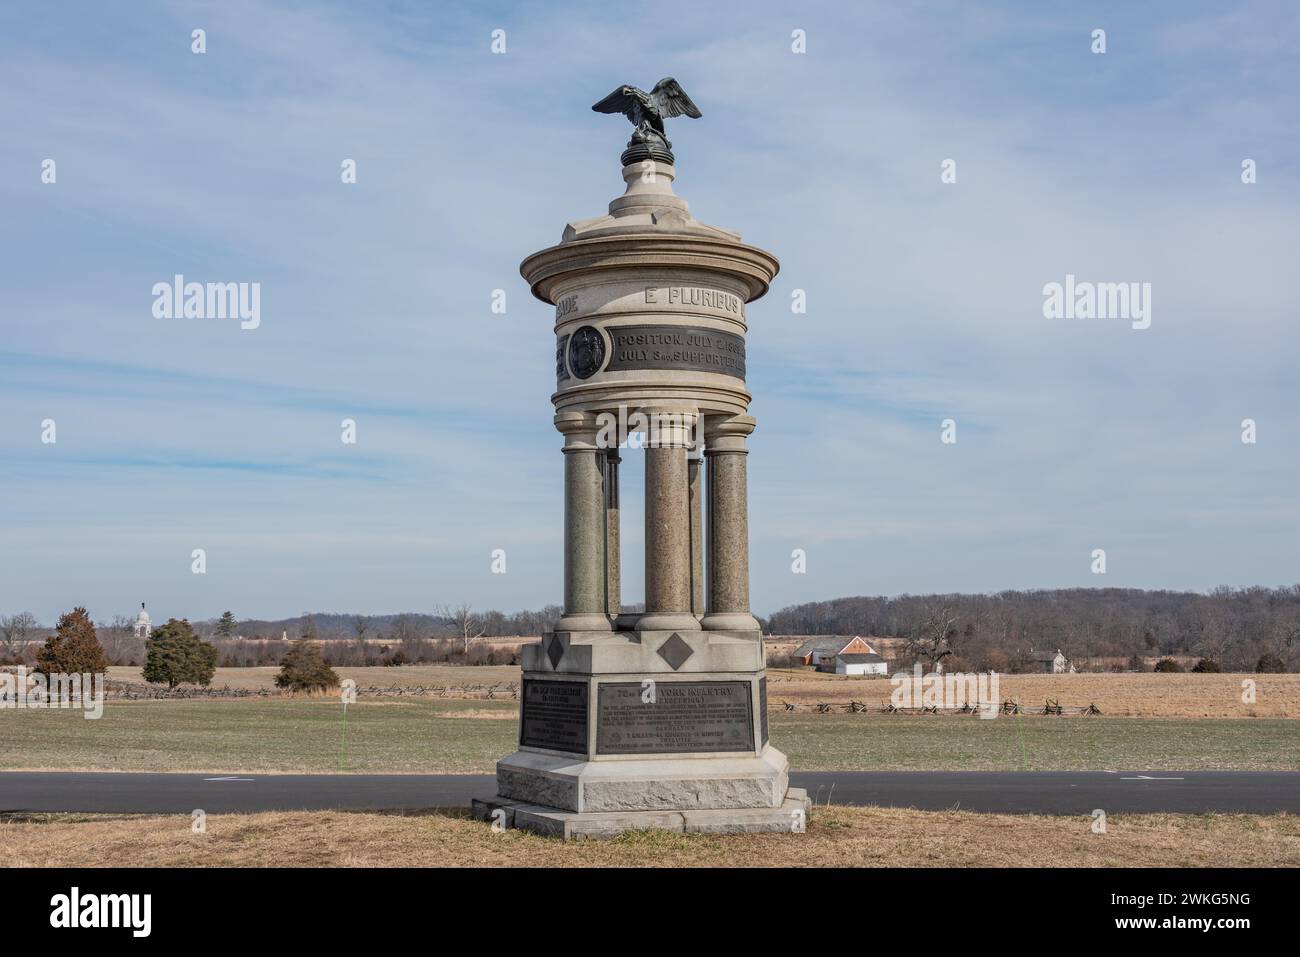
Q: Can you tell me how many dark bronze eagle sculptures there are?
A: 1